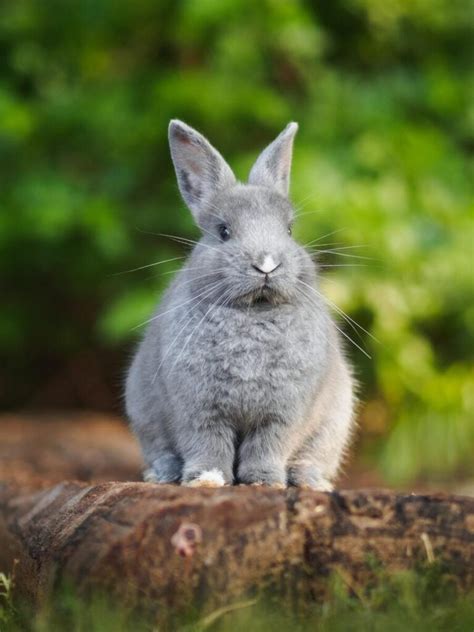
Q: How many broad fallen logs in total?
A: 1